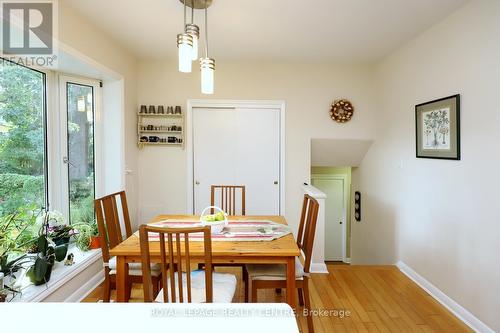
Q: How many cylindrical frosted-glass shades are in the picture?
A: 3